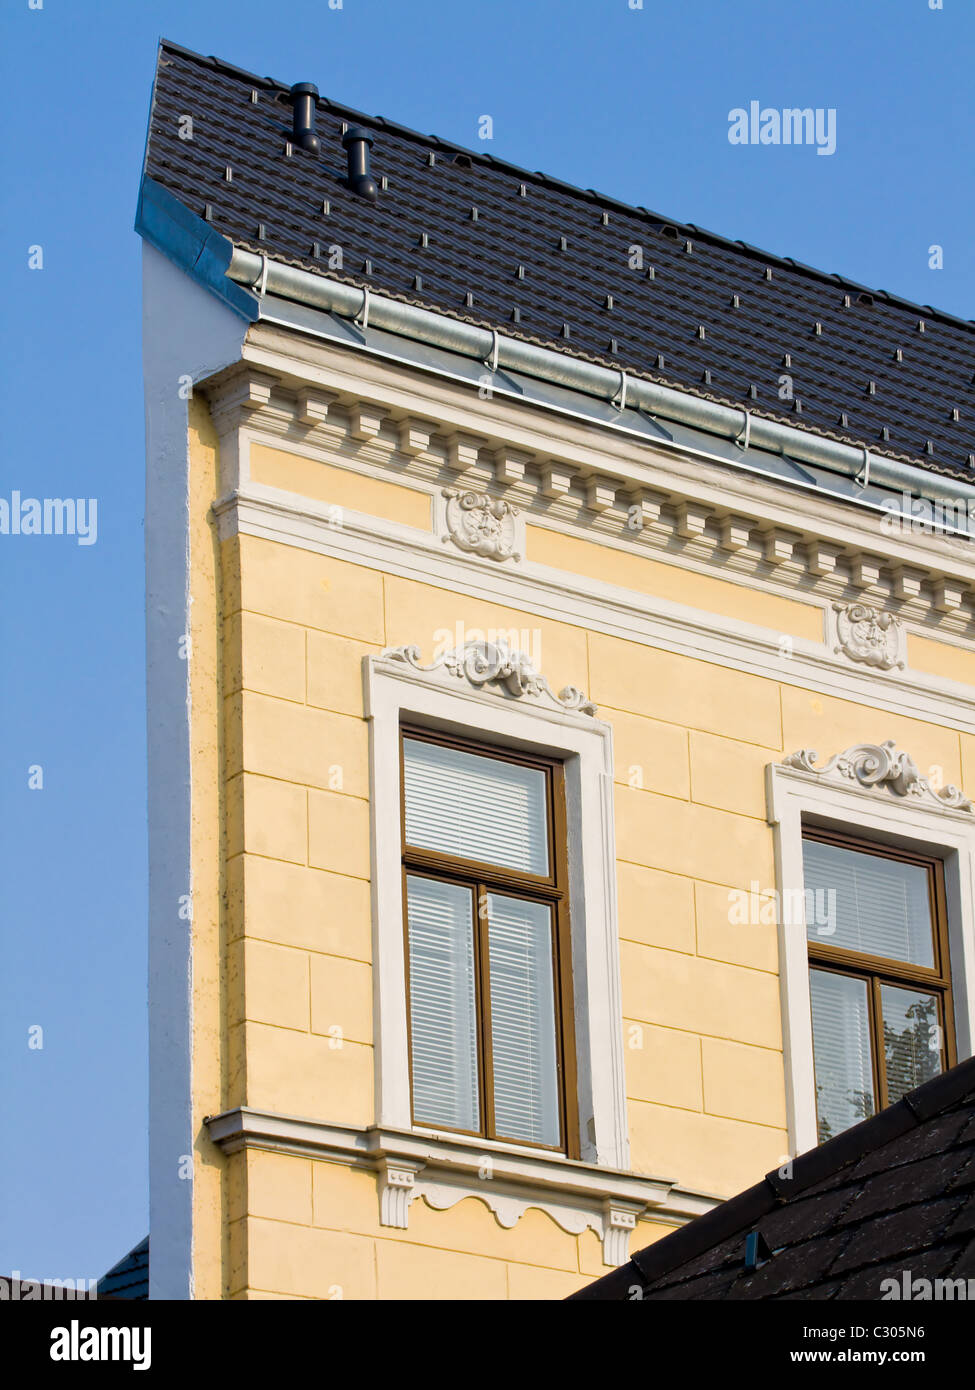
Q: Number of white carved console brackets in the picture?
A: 2